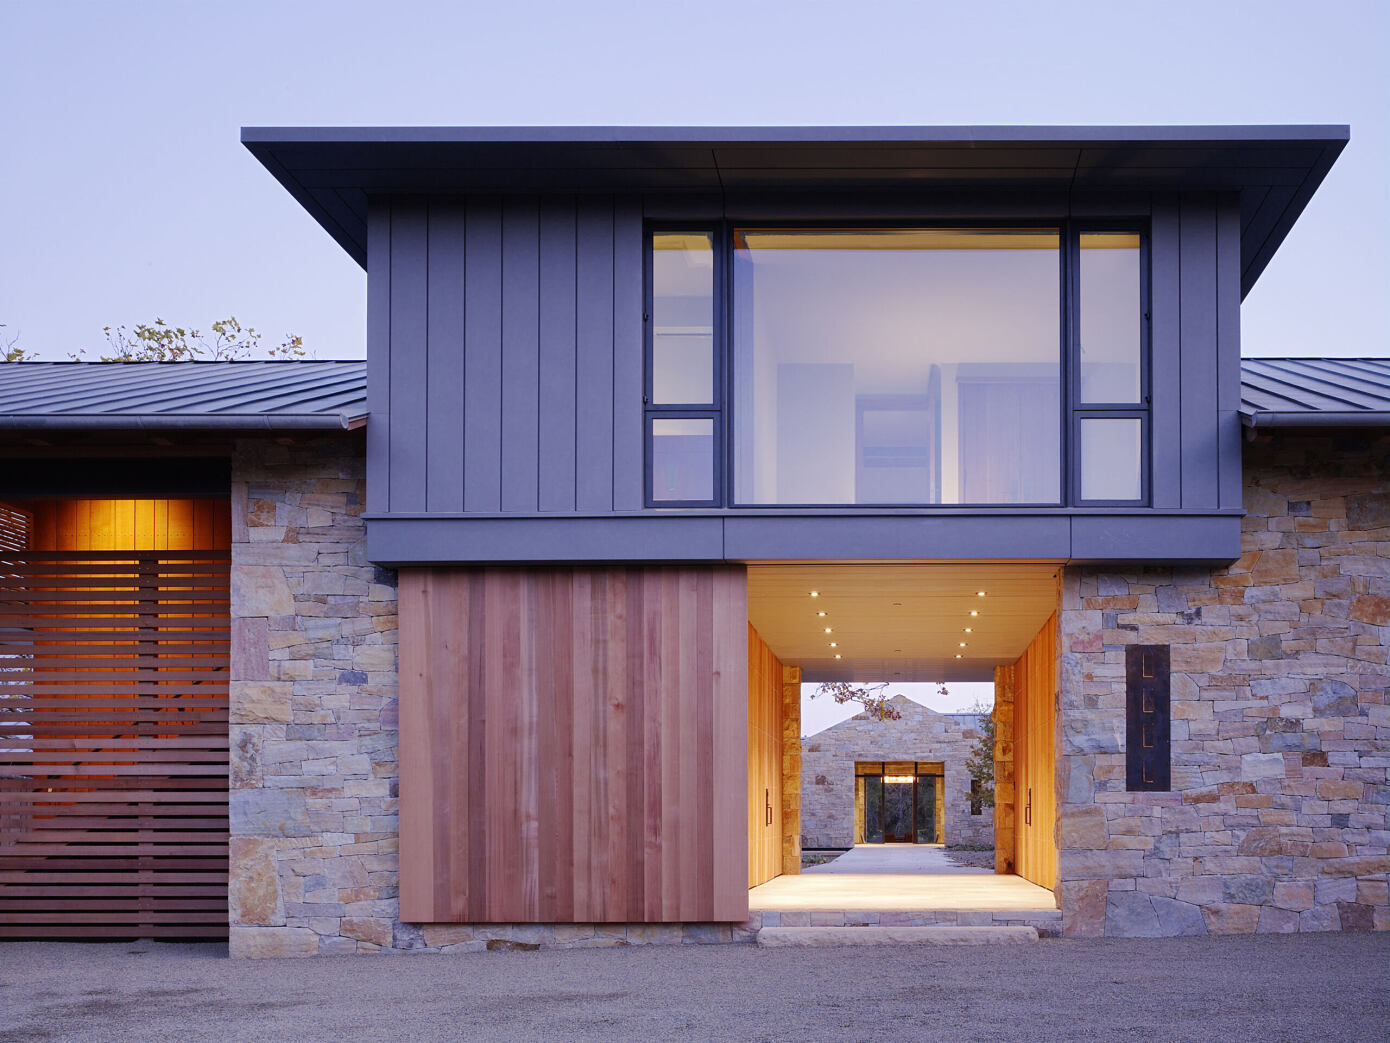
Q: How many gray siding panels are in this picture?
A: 11